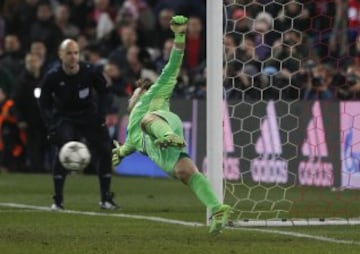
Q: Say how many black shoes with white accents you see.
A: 2